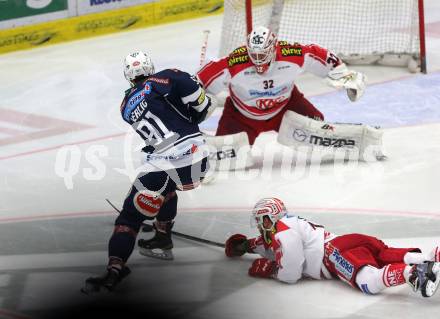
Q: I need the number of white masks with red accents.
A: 1